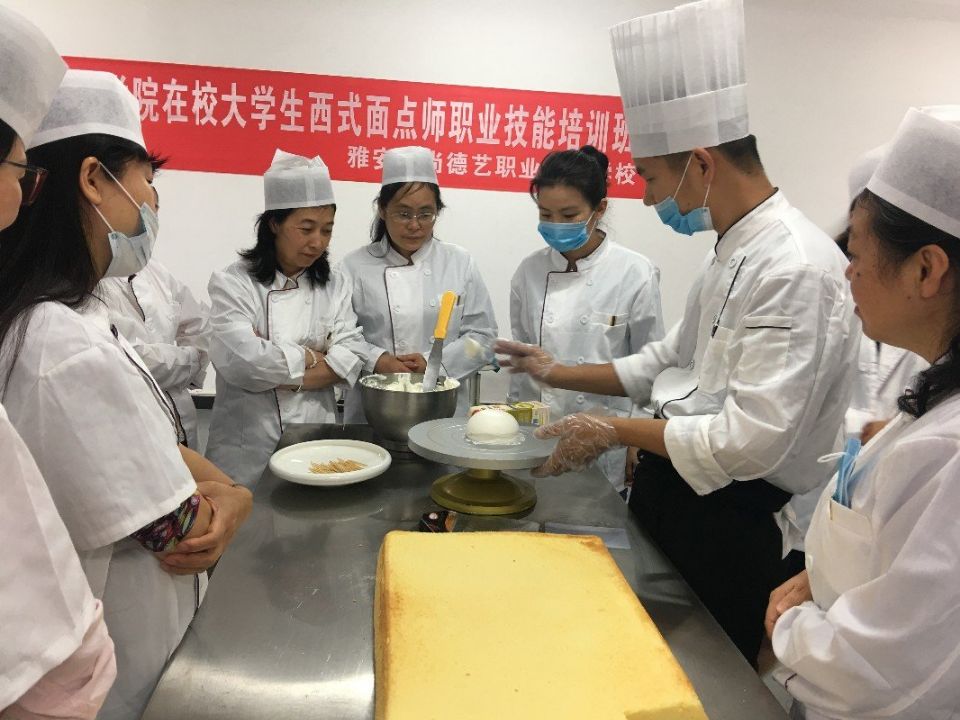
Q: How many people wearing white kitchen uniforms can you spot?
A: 9